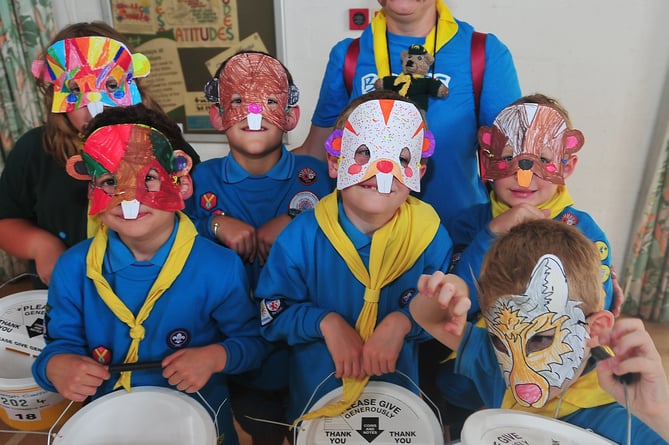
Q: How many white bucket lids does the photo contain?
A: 4